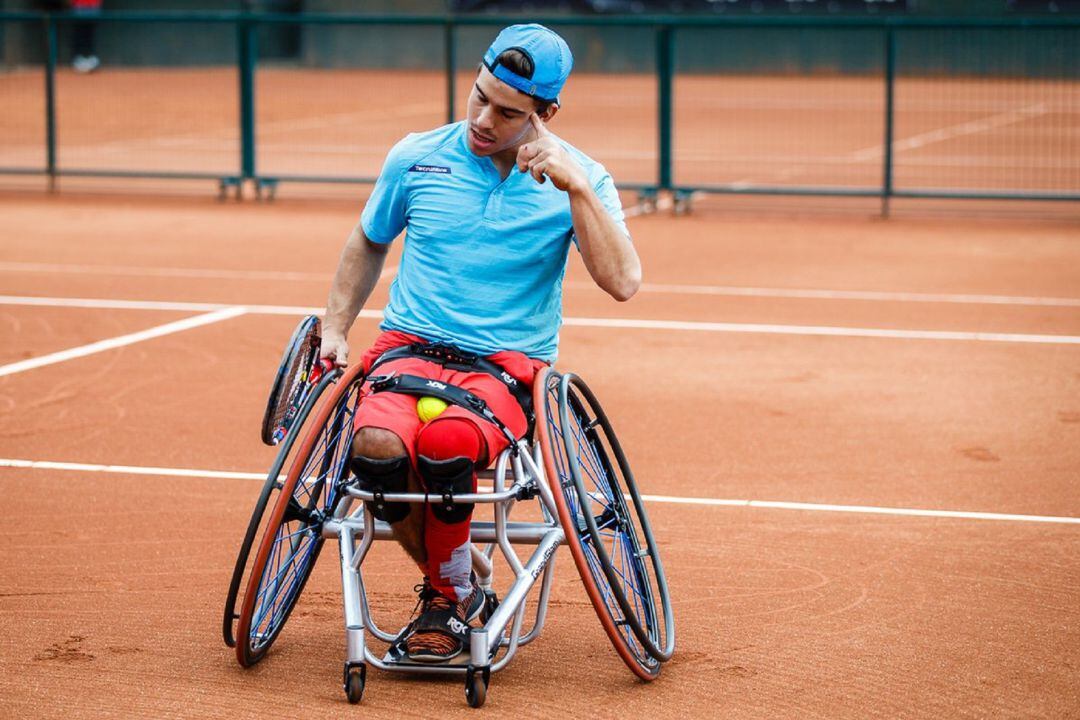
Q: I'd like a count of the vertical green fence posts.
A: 5